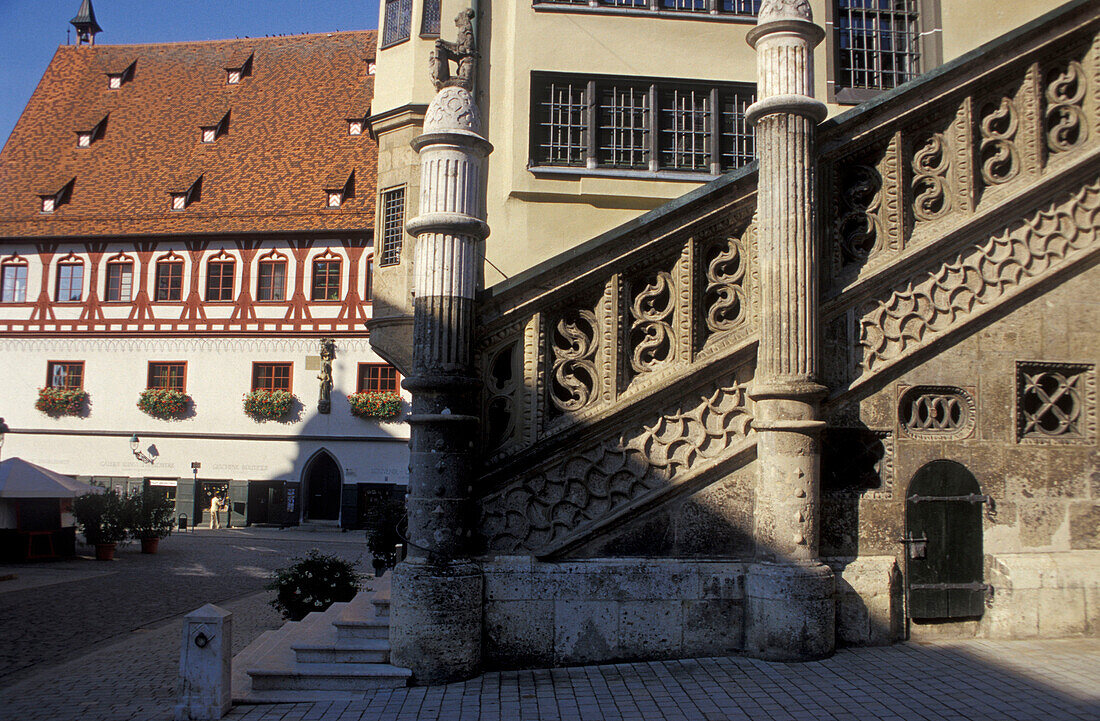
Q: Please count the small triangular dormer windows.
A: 9